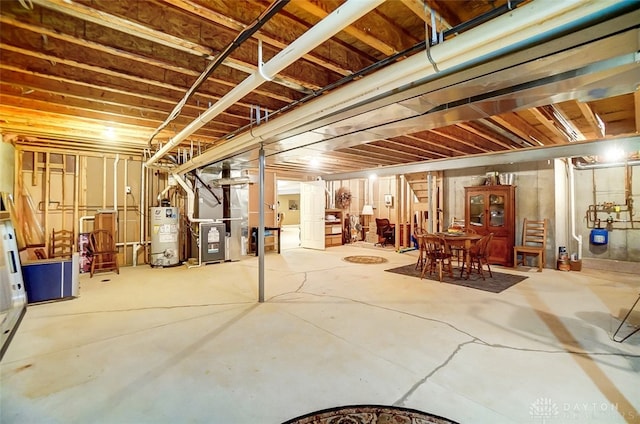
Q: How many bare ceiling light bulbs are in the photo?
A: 4